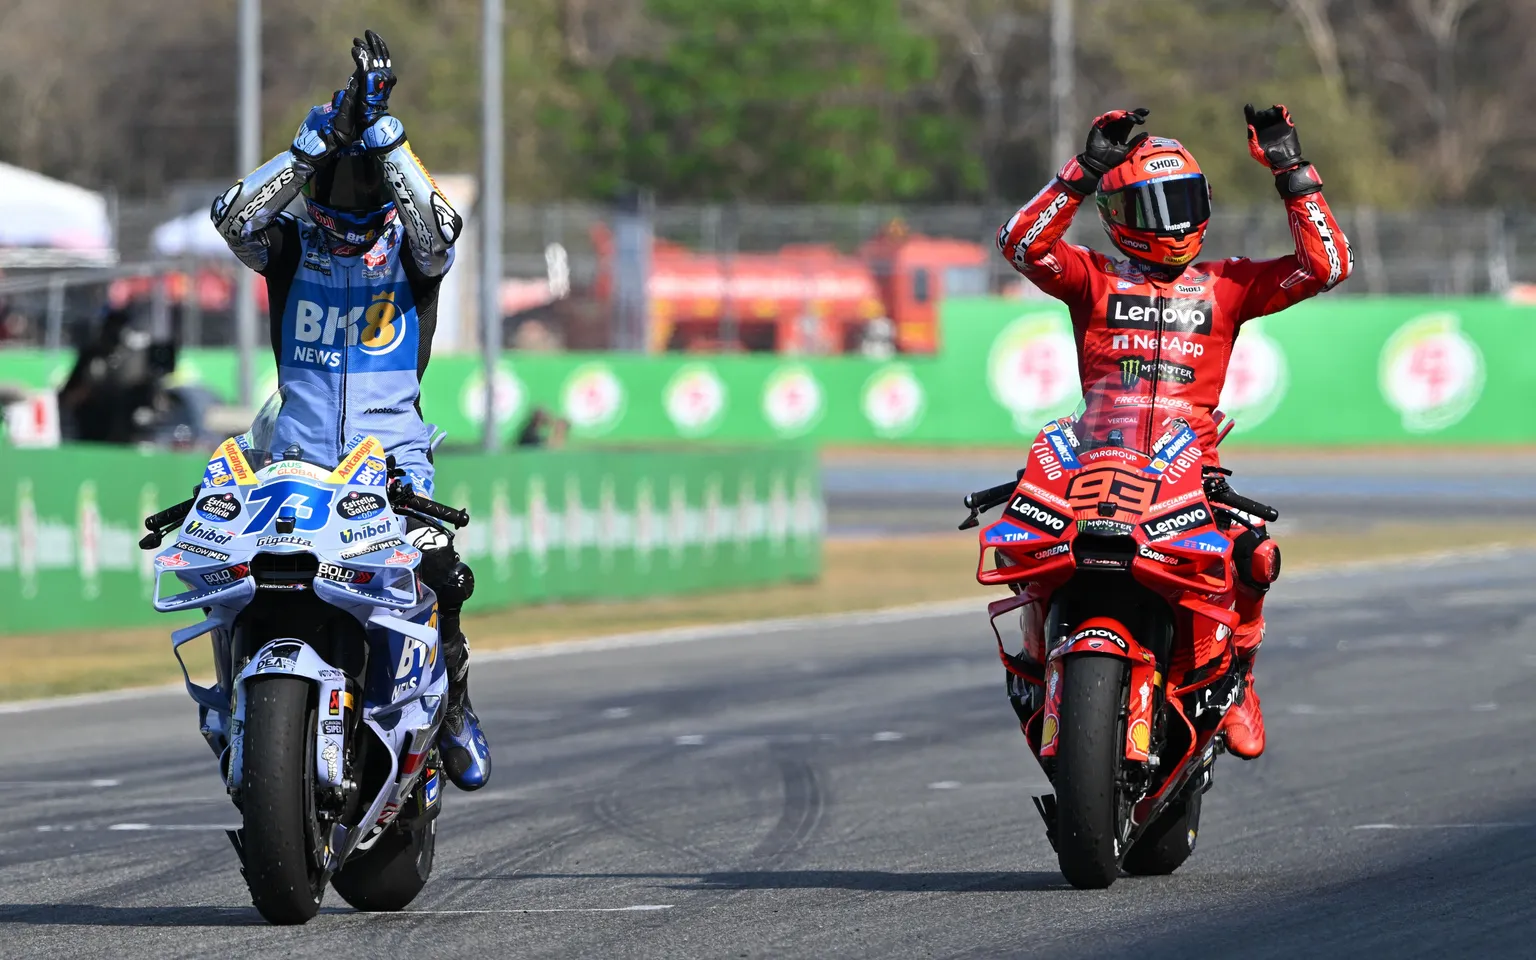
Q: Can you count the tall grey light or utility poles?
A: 3